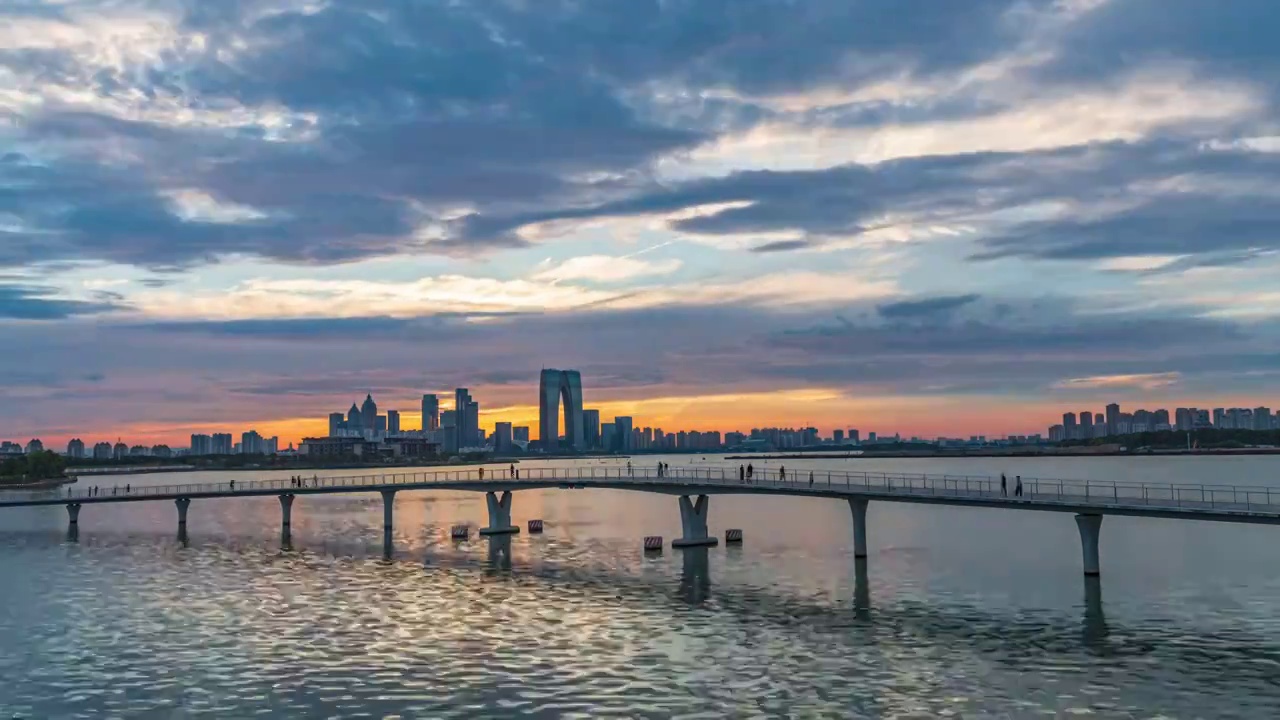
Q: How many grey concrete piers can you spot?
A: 8